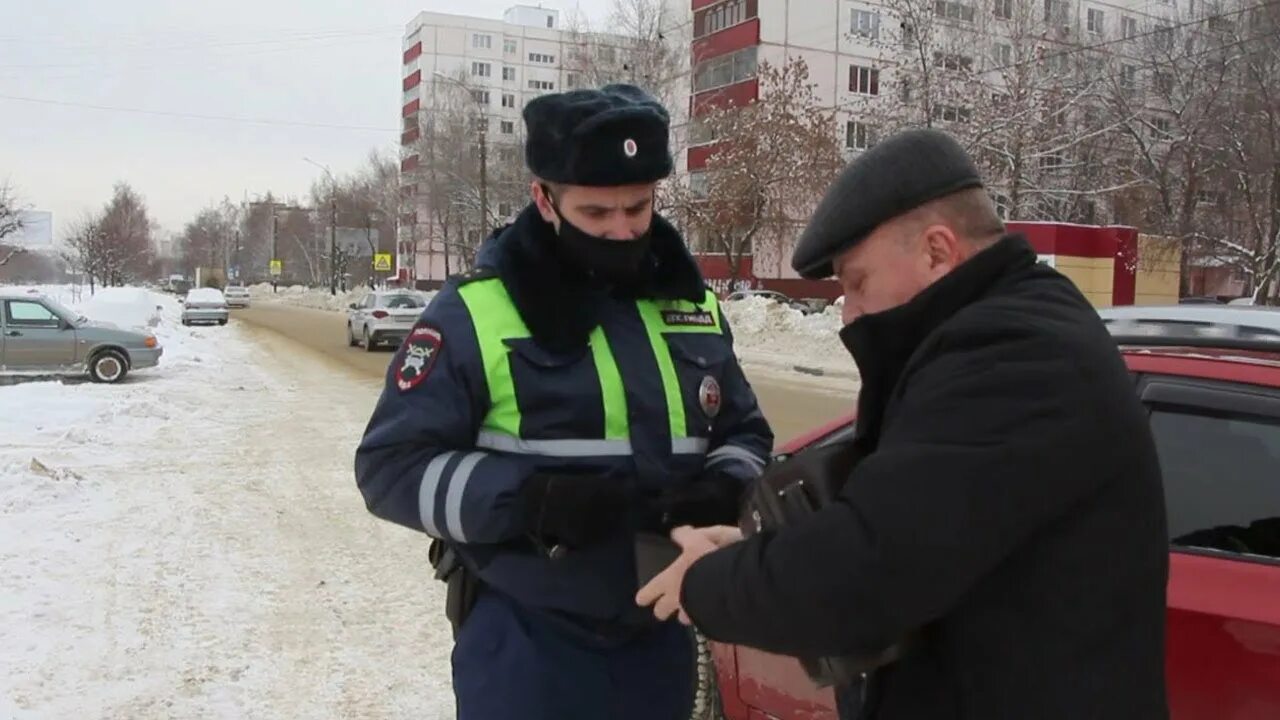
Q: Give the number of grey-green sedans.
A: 1